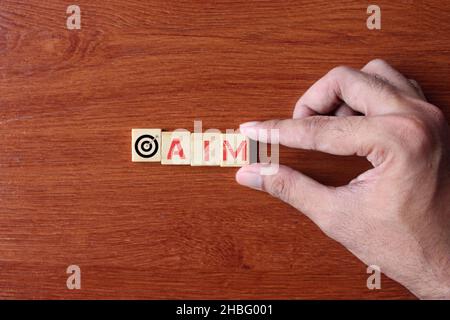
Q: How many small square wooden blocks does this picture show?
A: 4